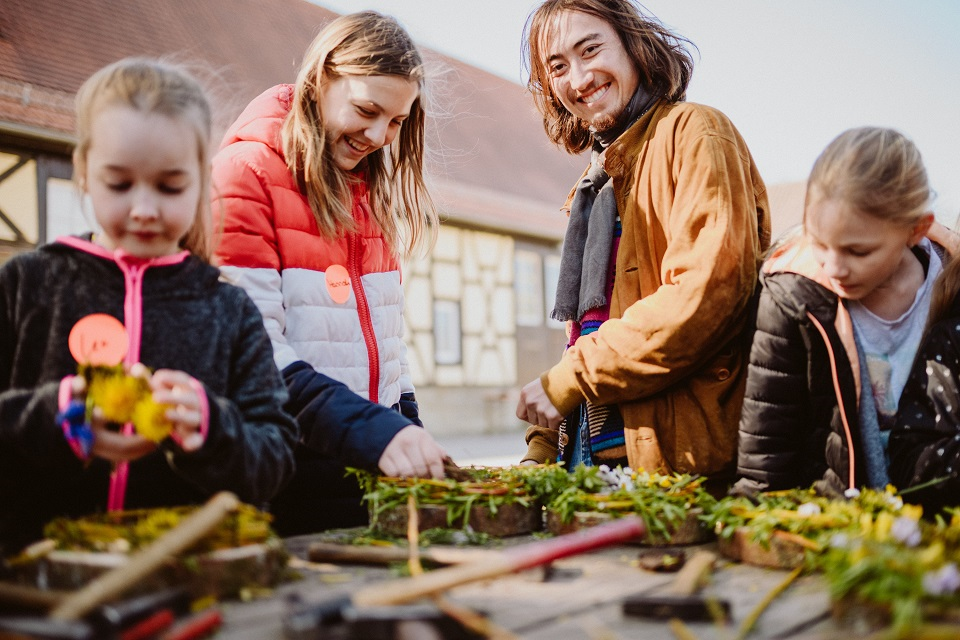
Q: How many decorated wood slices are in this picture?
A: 5